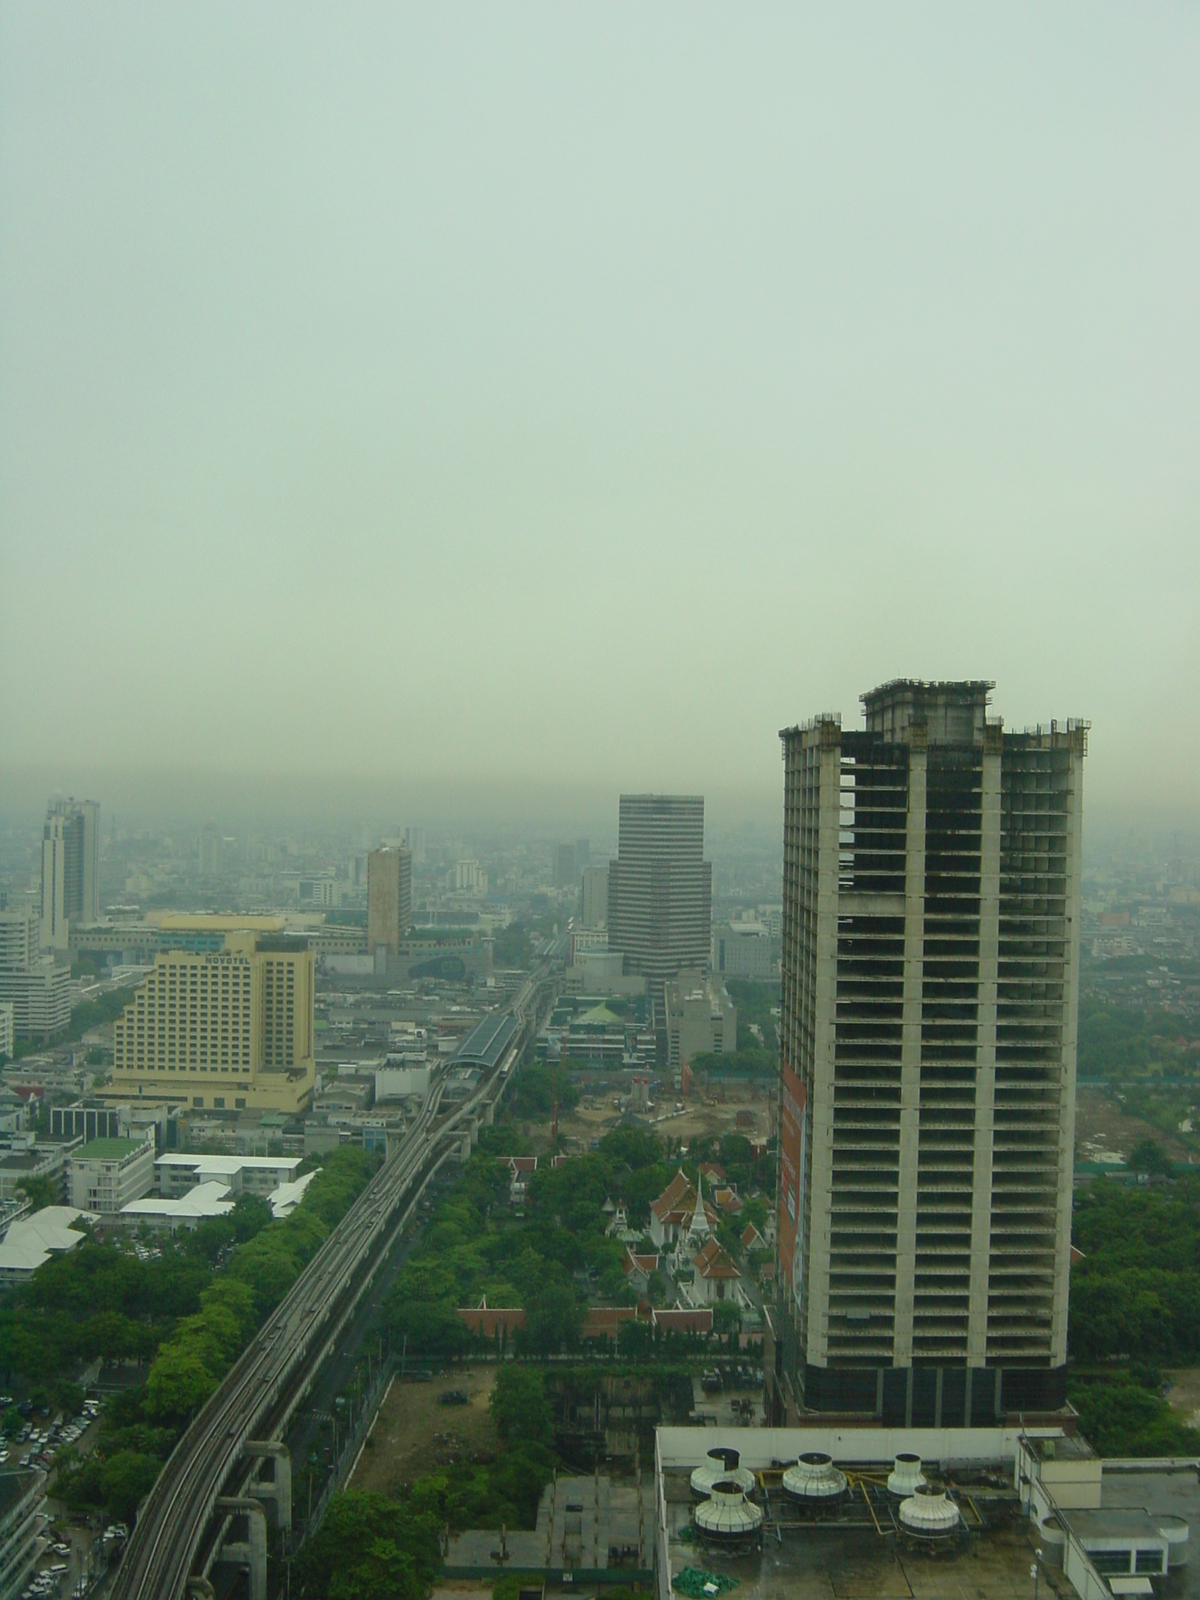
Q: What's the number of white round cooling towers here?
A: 5